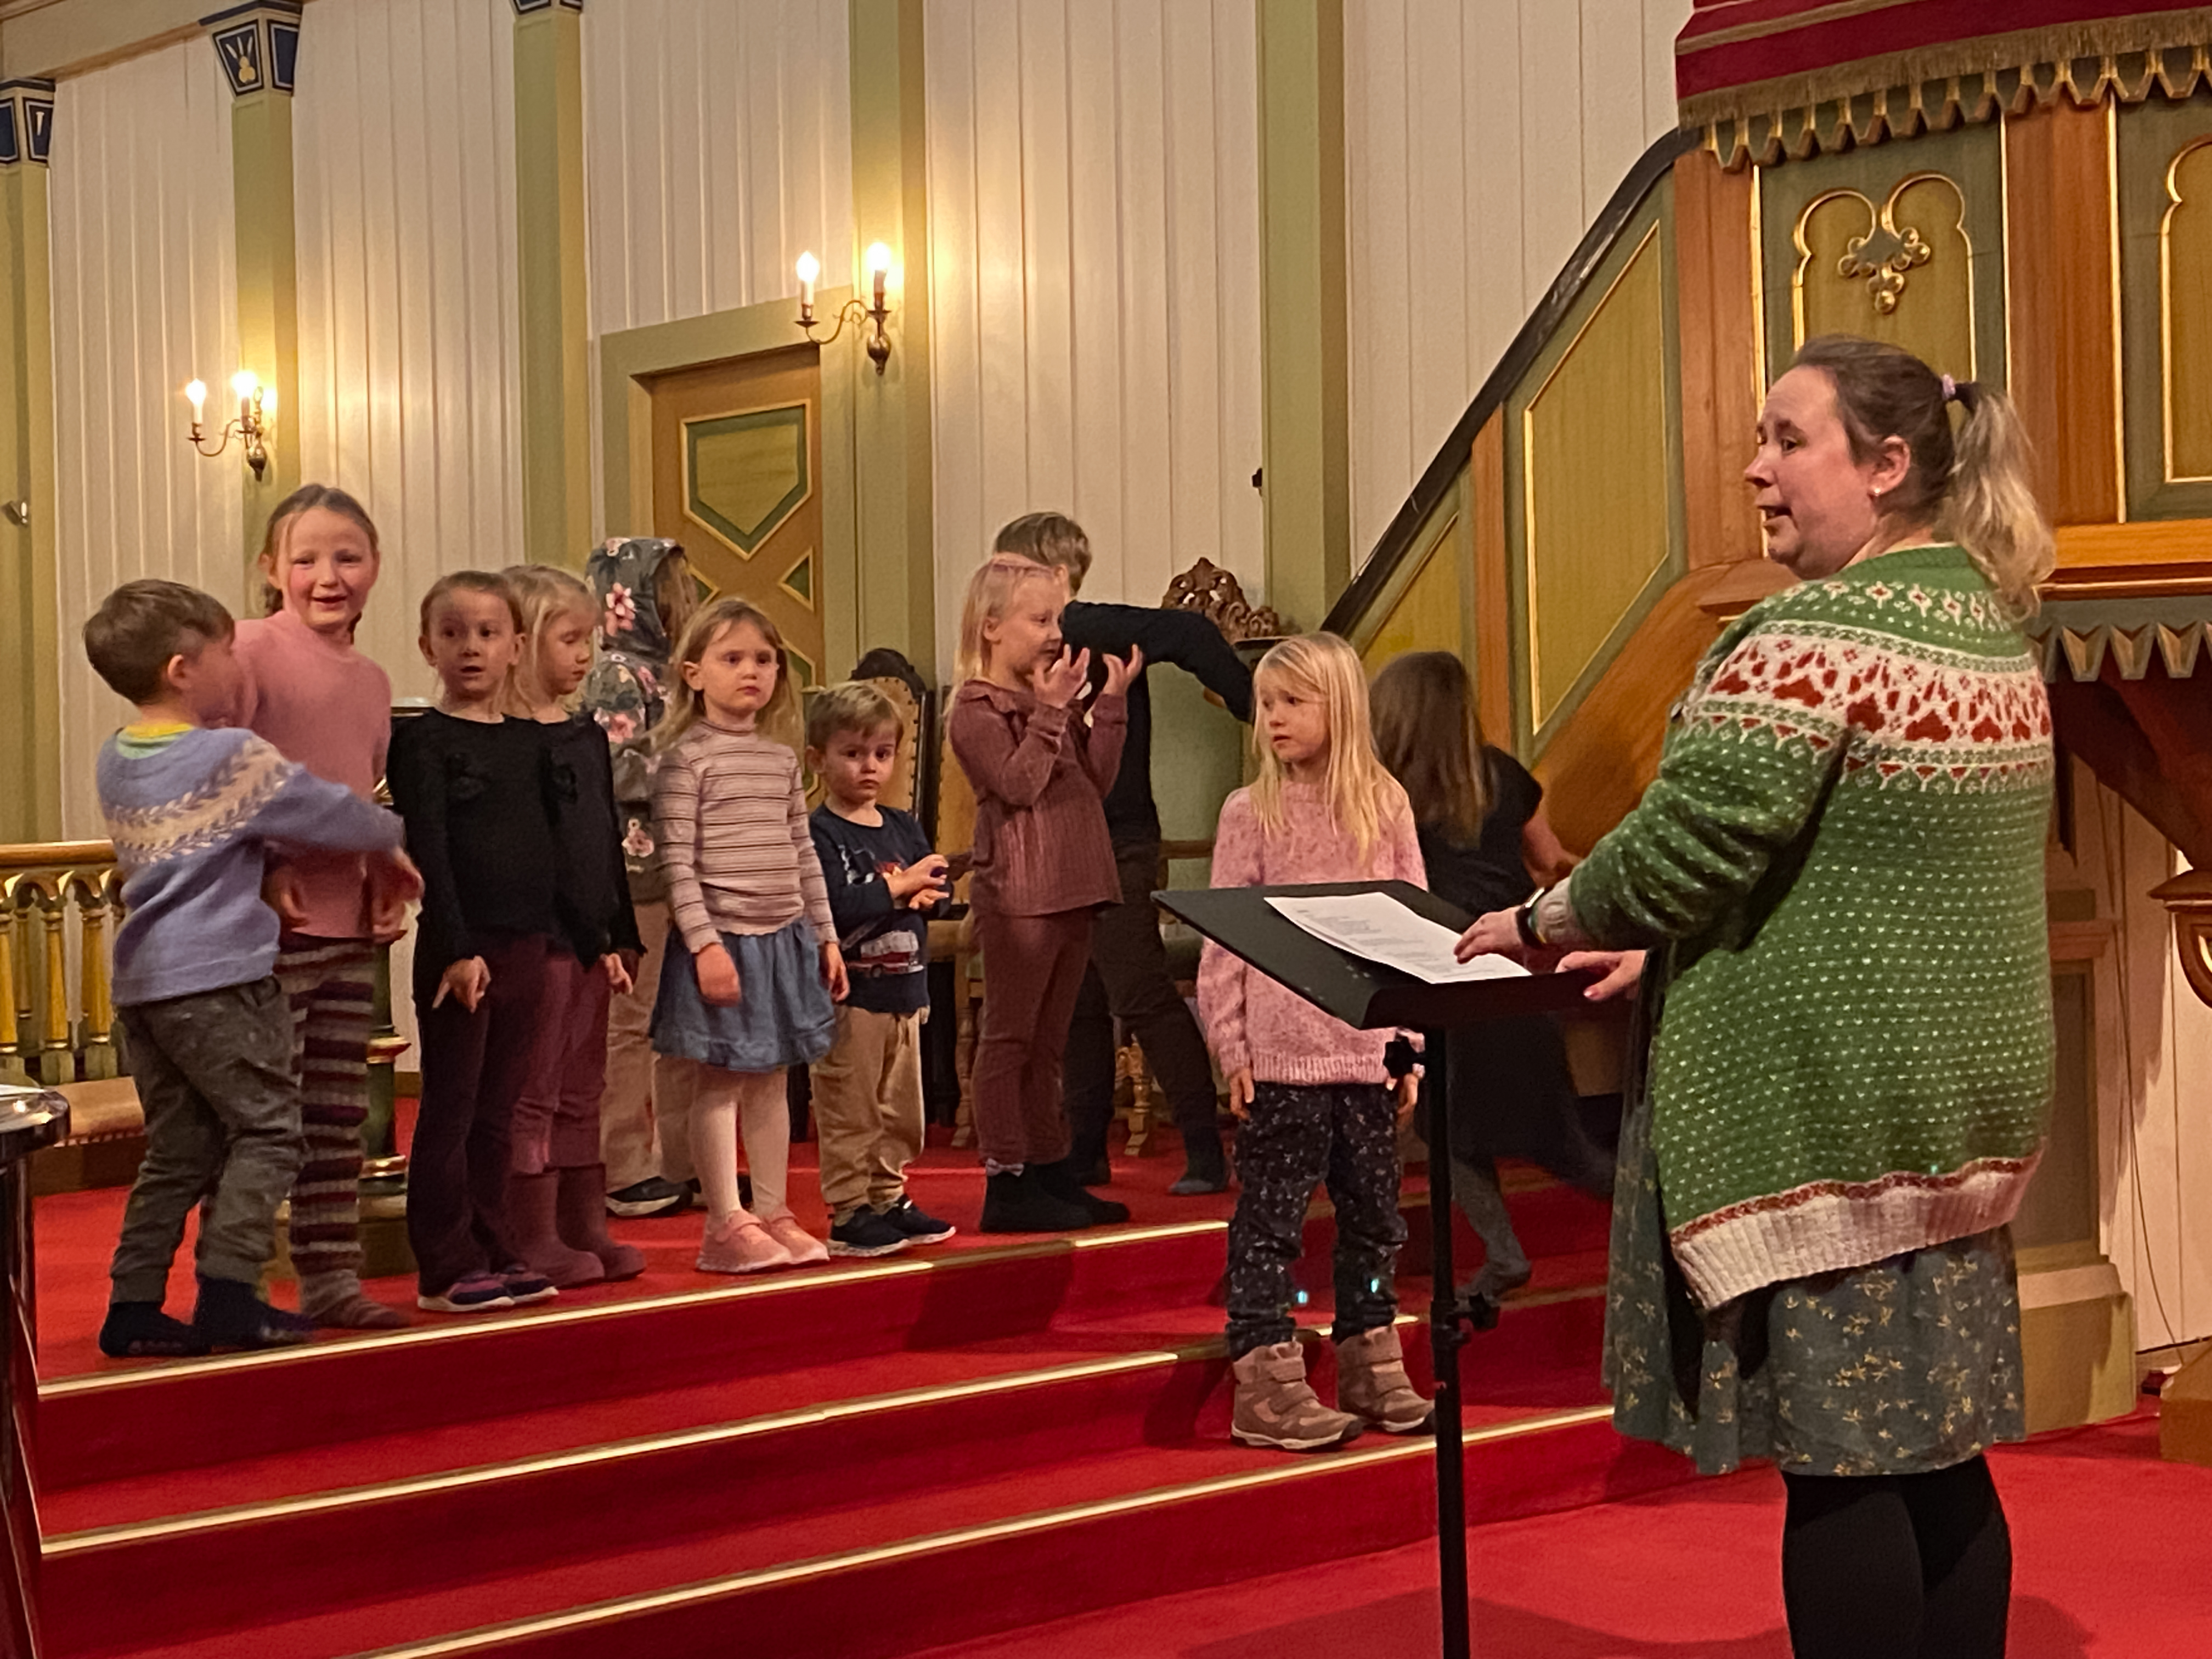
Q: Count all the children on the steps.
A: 11